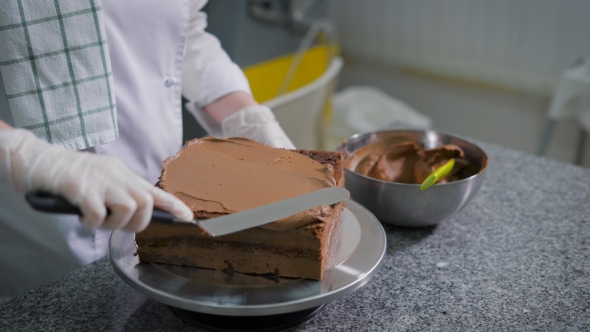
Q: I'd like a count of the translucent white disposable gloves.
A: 2